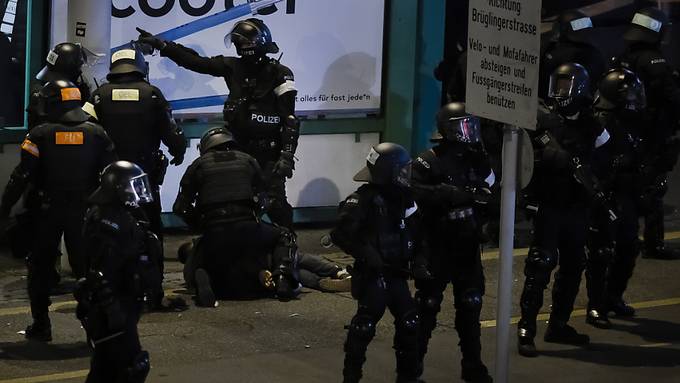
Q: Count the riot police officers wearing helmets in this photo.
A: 12